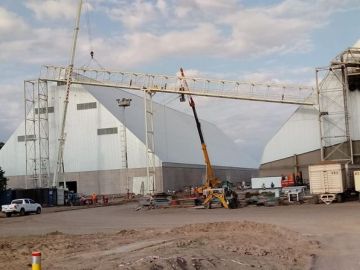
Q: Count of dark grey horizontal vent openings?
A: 4